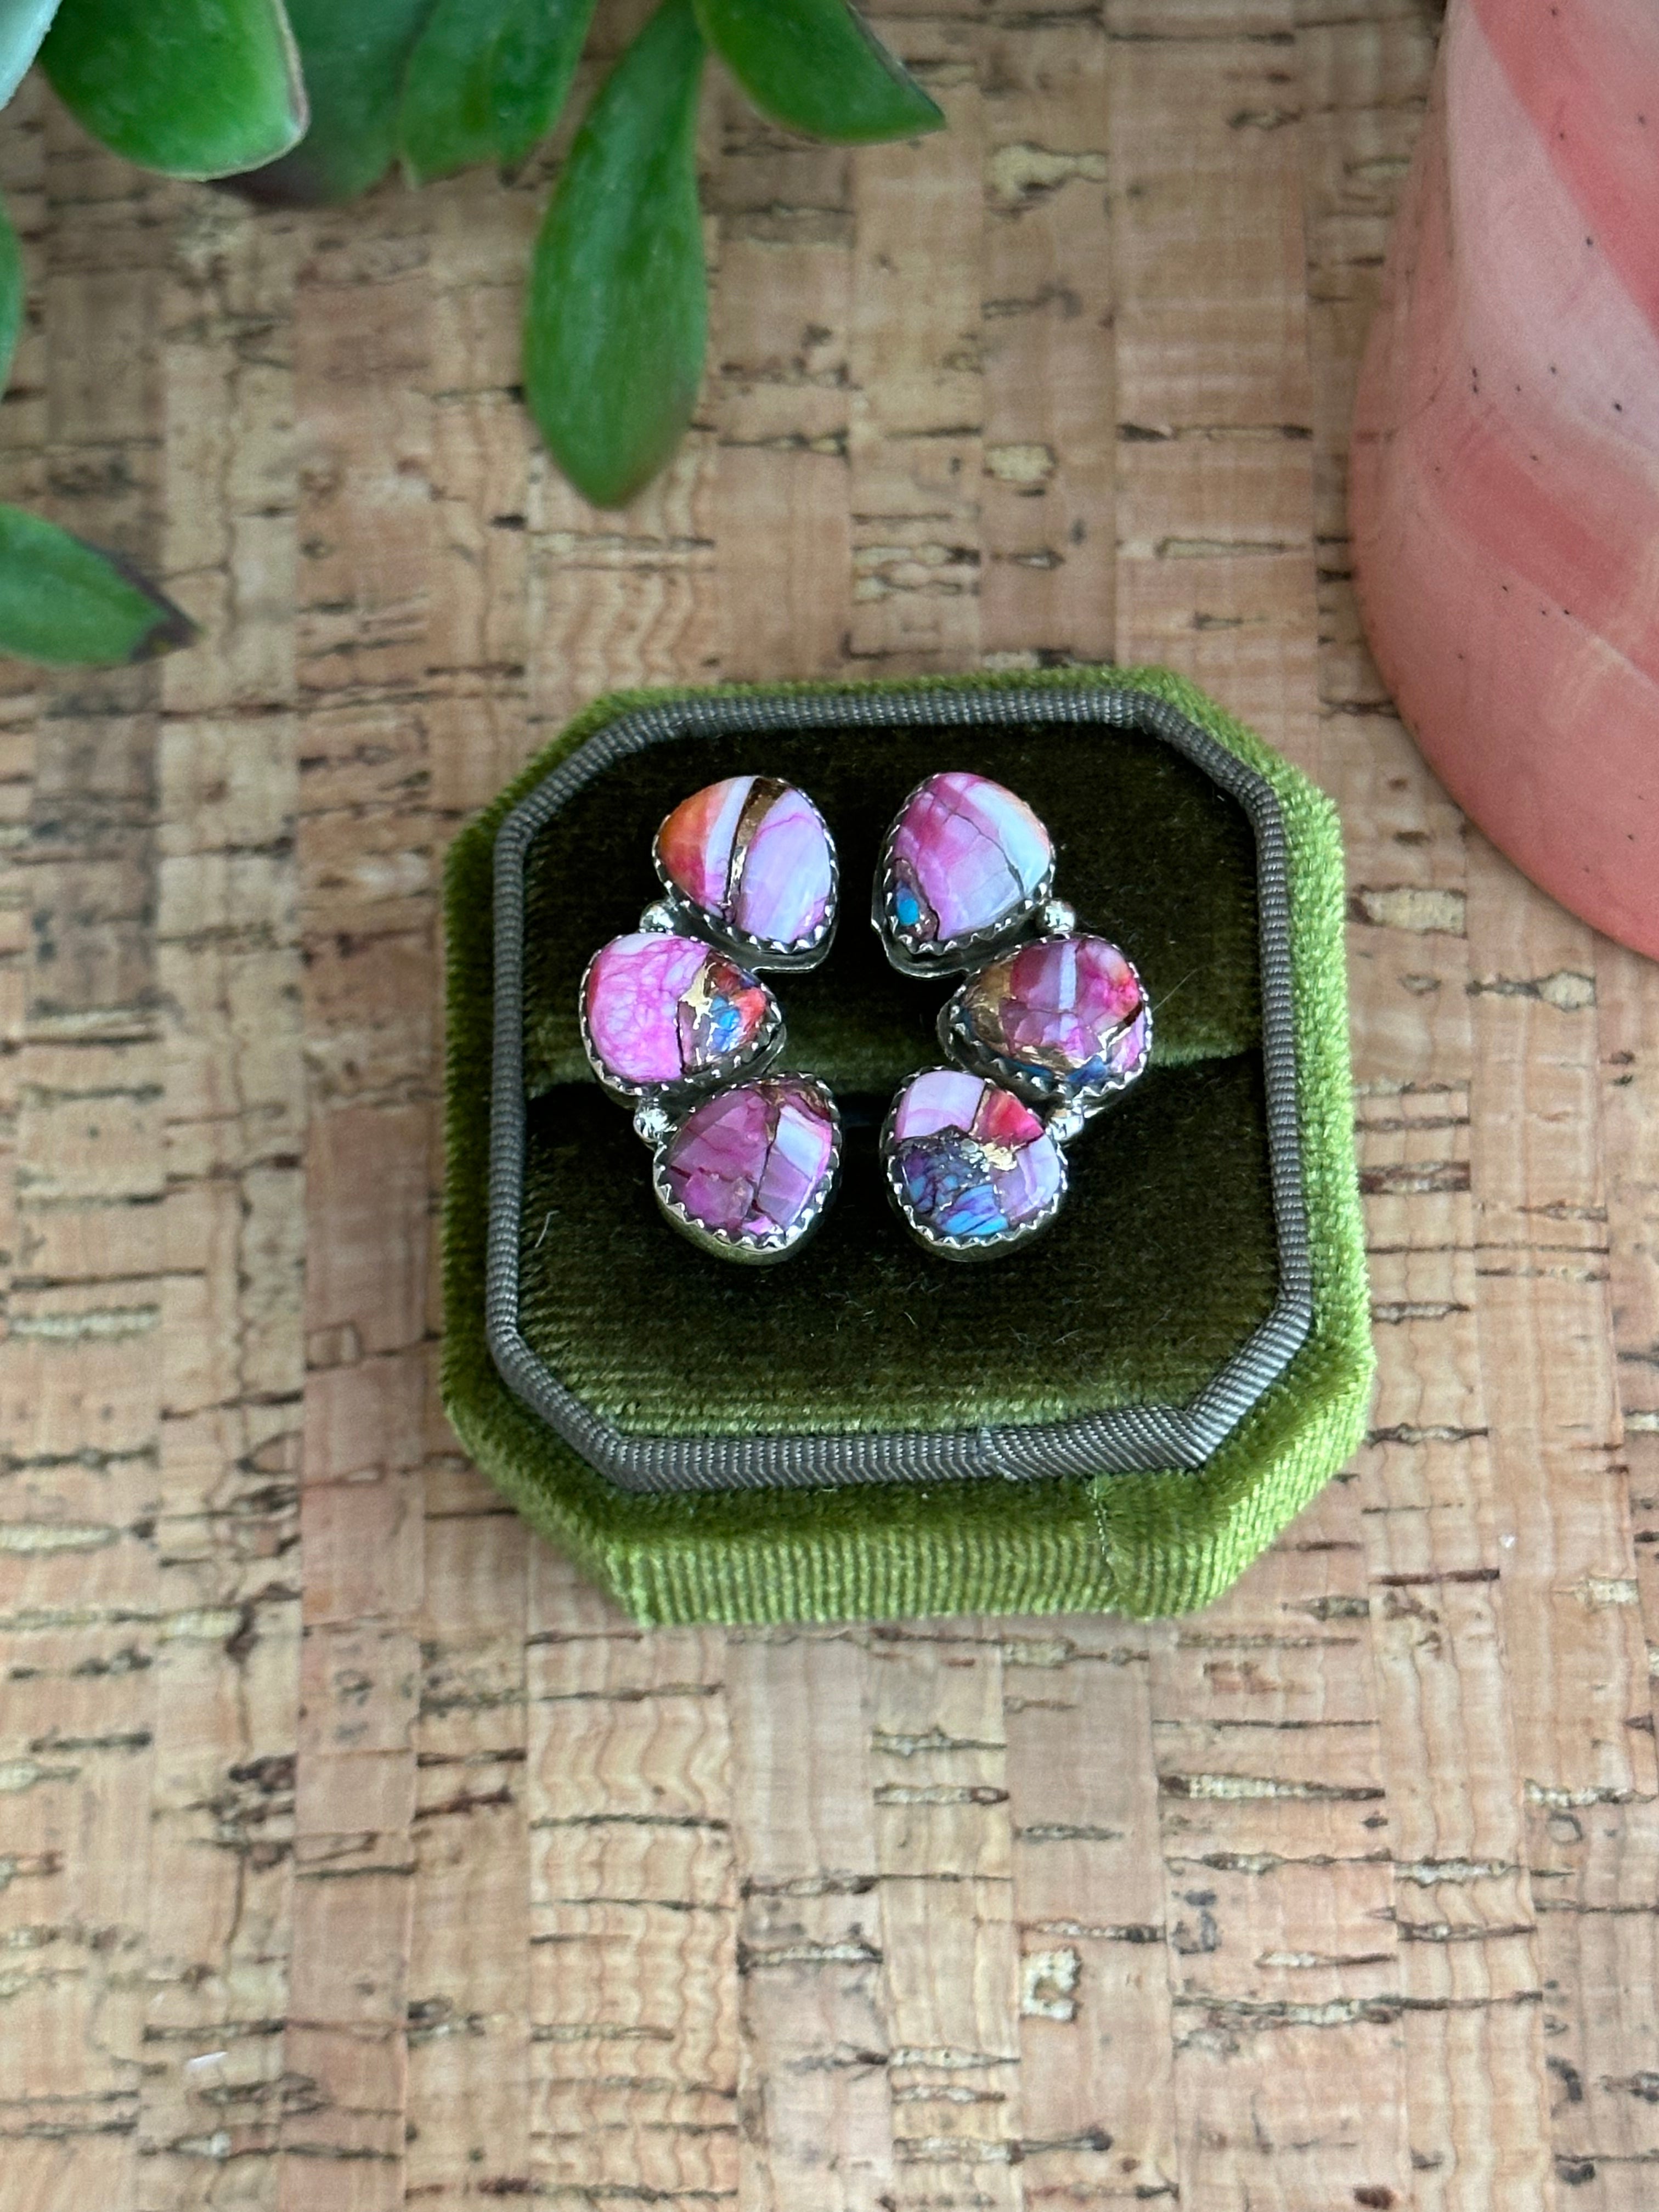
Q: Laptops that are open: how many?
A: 0